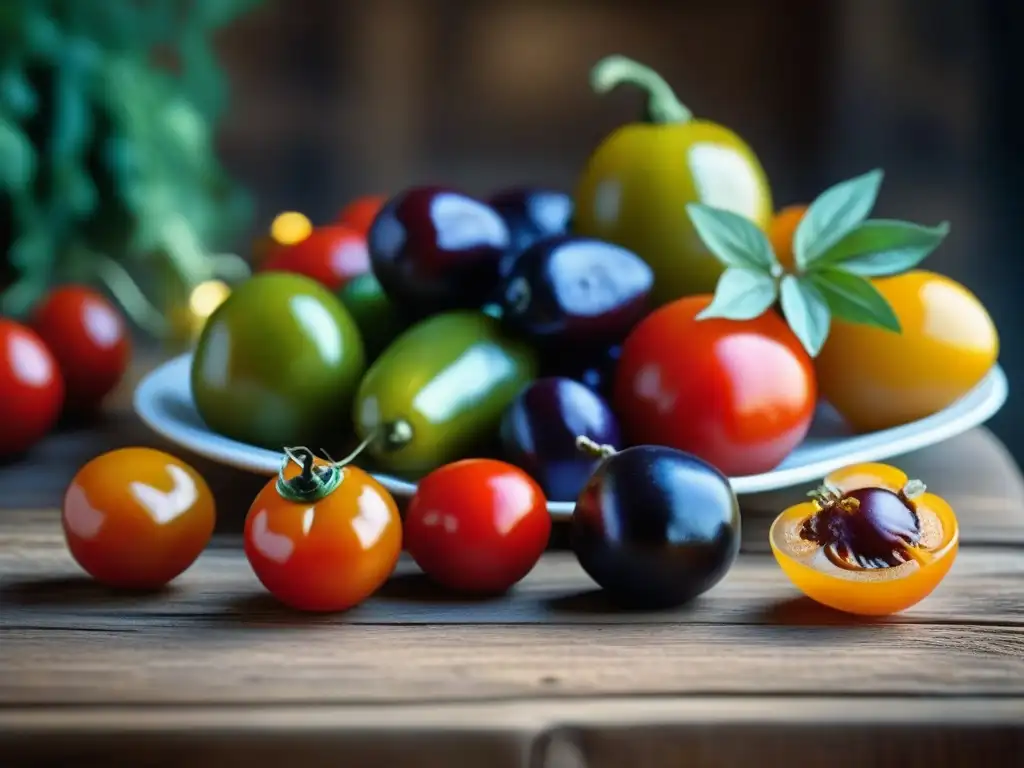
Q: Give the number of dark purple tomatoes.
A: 5